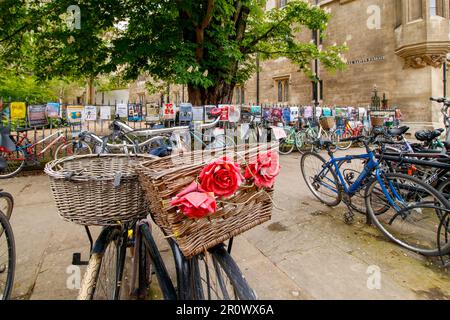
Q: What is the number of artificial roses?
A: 3